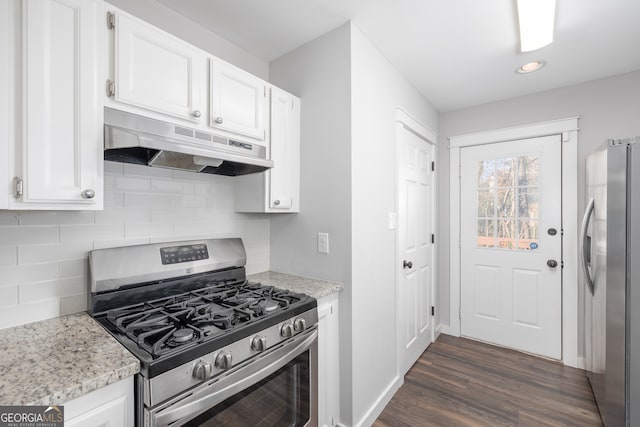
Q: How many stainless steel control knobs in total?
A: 5